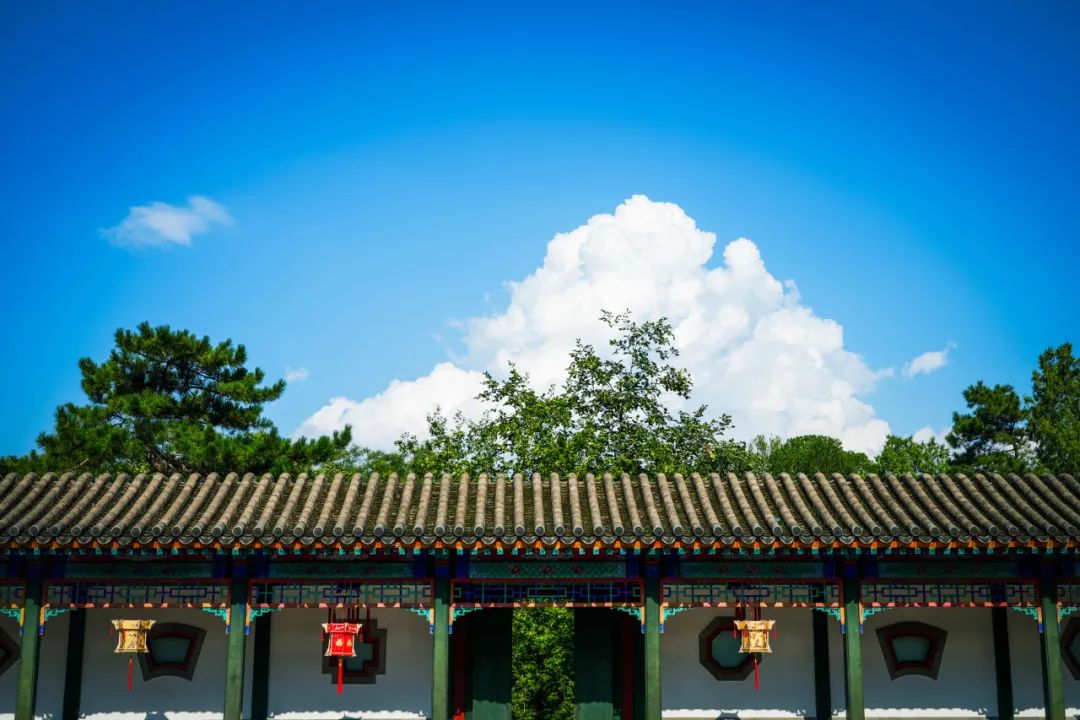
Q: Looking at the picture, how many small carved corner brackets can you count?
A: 12